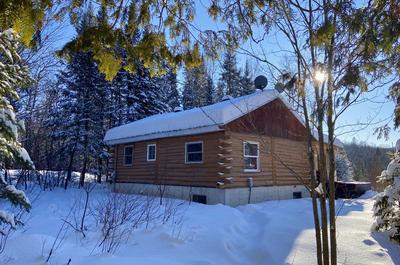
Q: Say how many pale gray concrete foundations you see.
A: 1